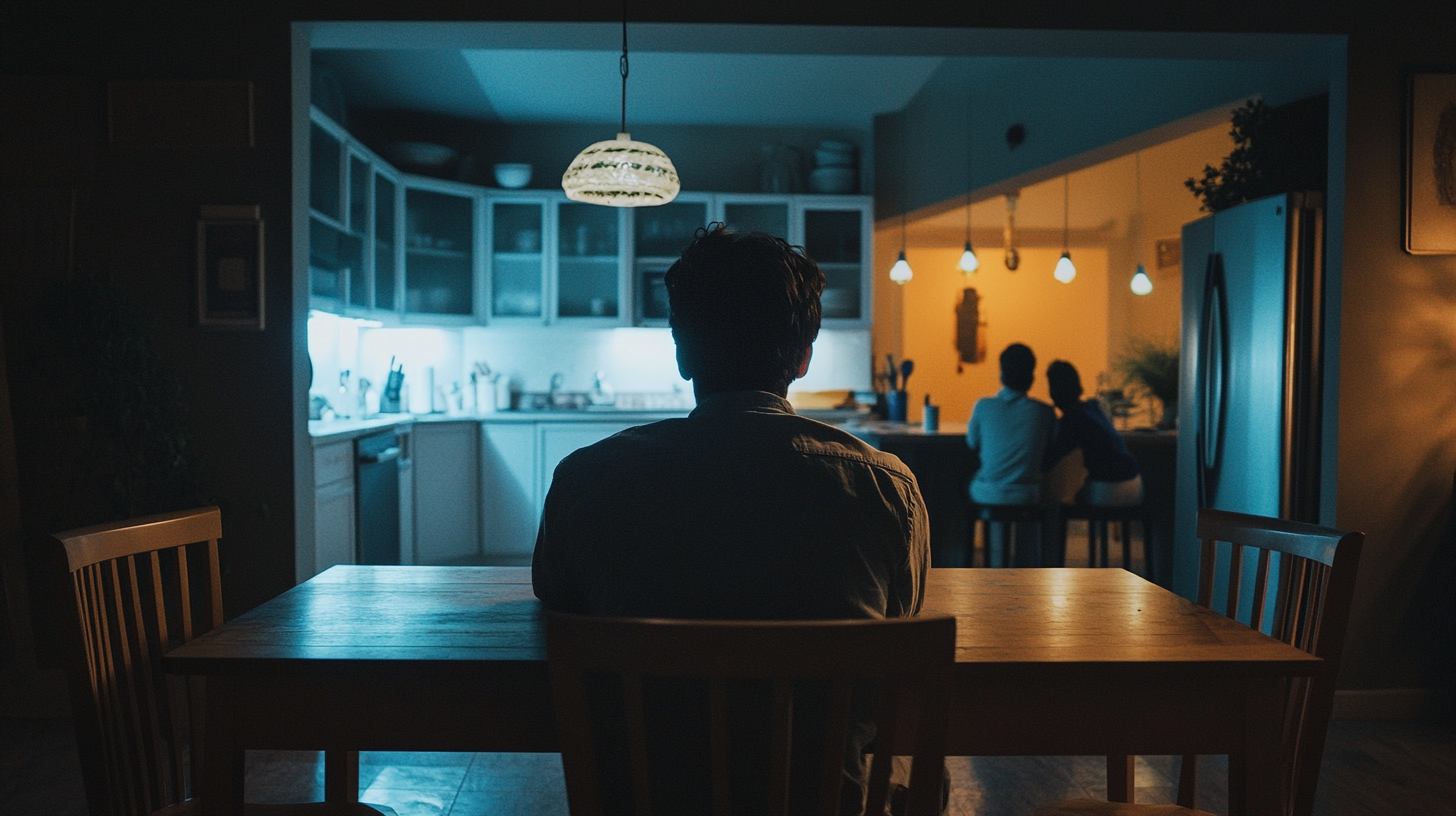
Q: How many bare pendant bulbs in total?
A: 4